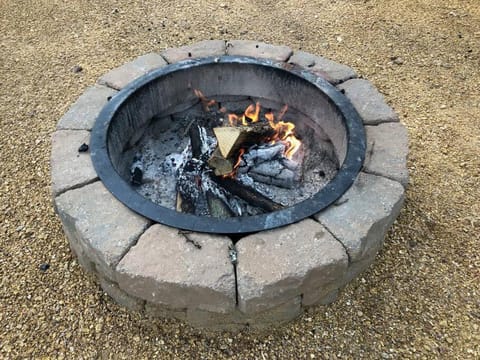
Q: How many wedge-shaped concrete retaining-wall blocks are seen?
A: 12